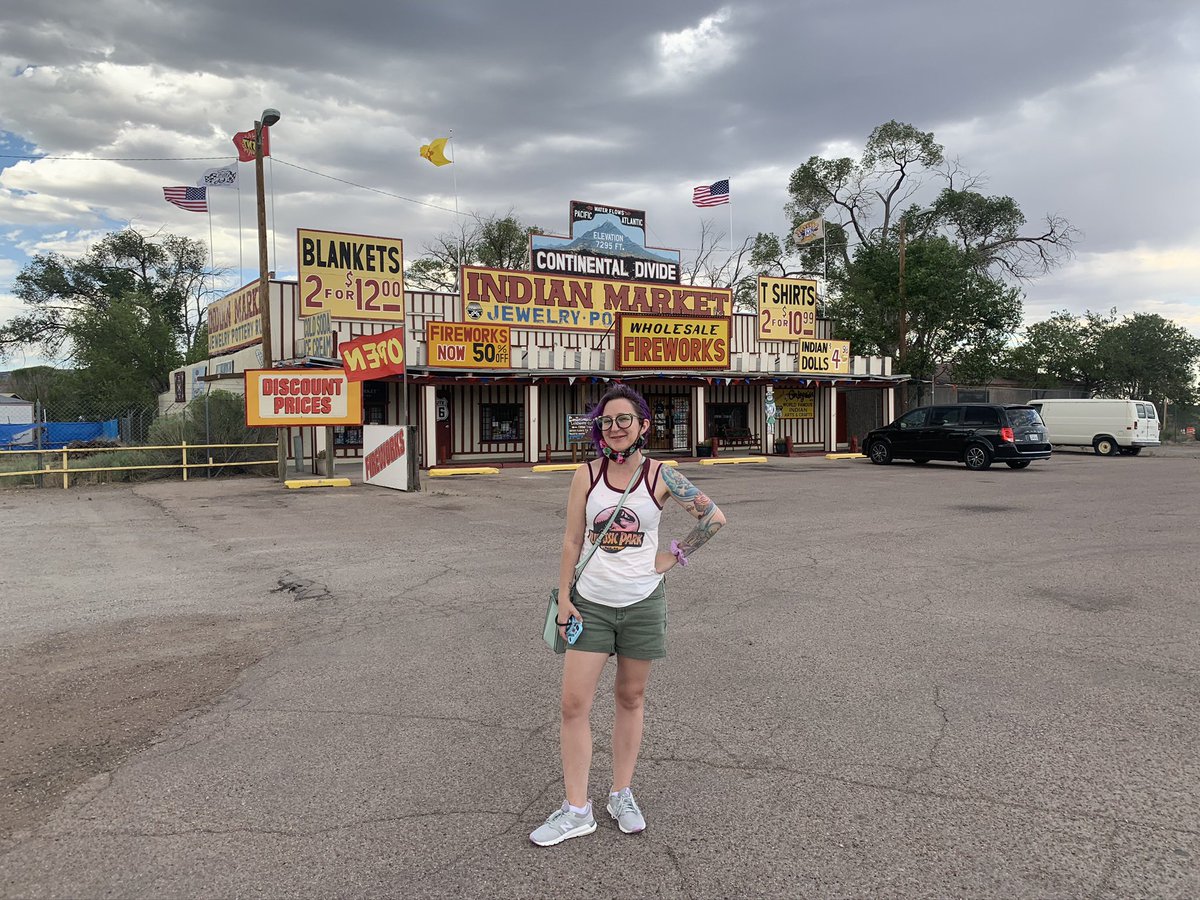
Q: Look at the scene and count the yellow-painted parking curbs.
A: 6